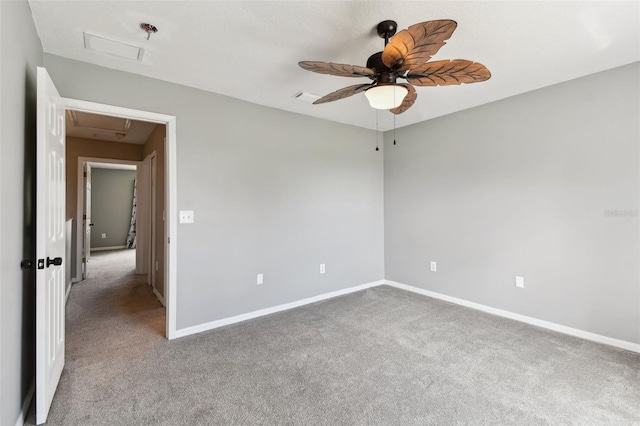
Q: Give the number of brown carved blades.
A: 5